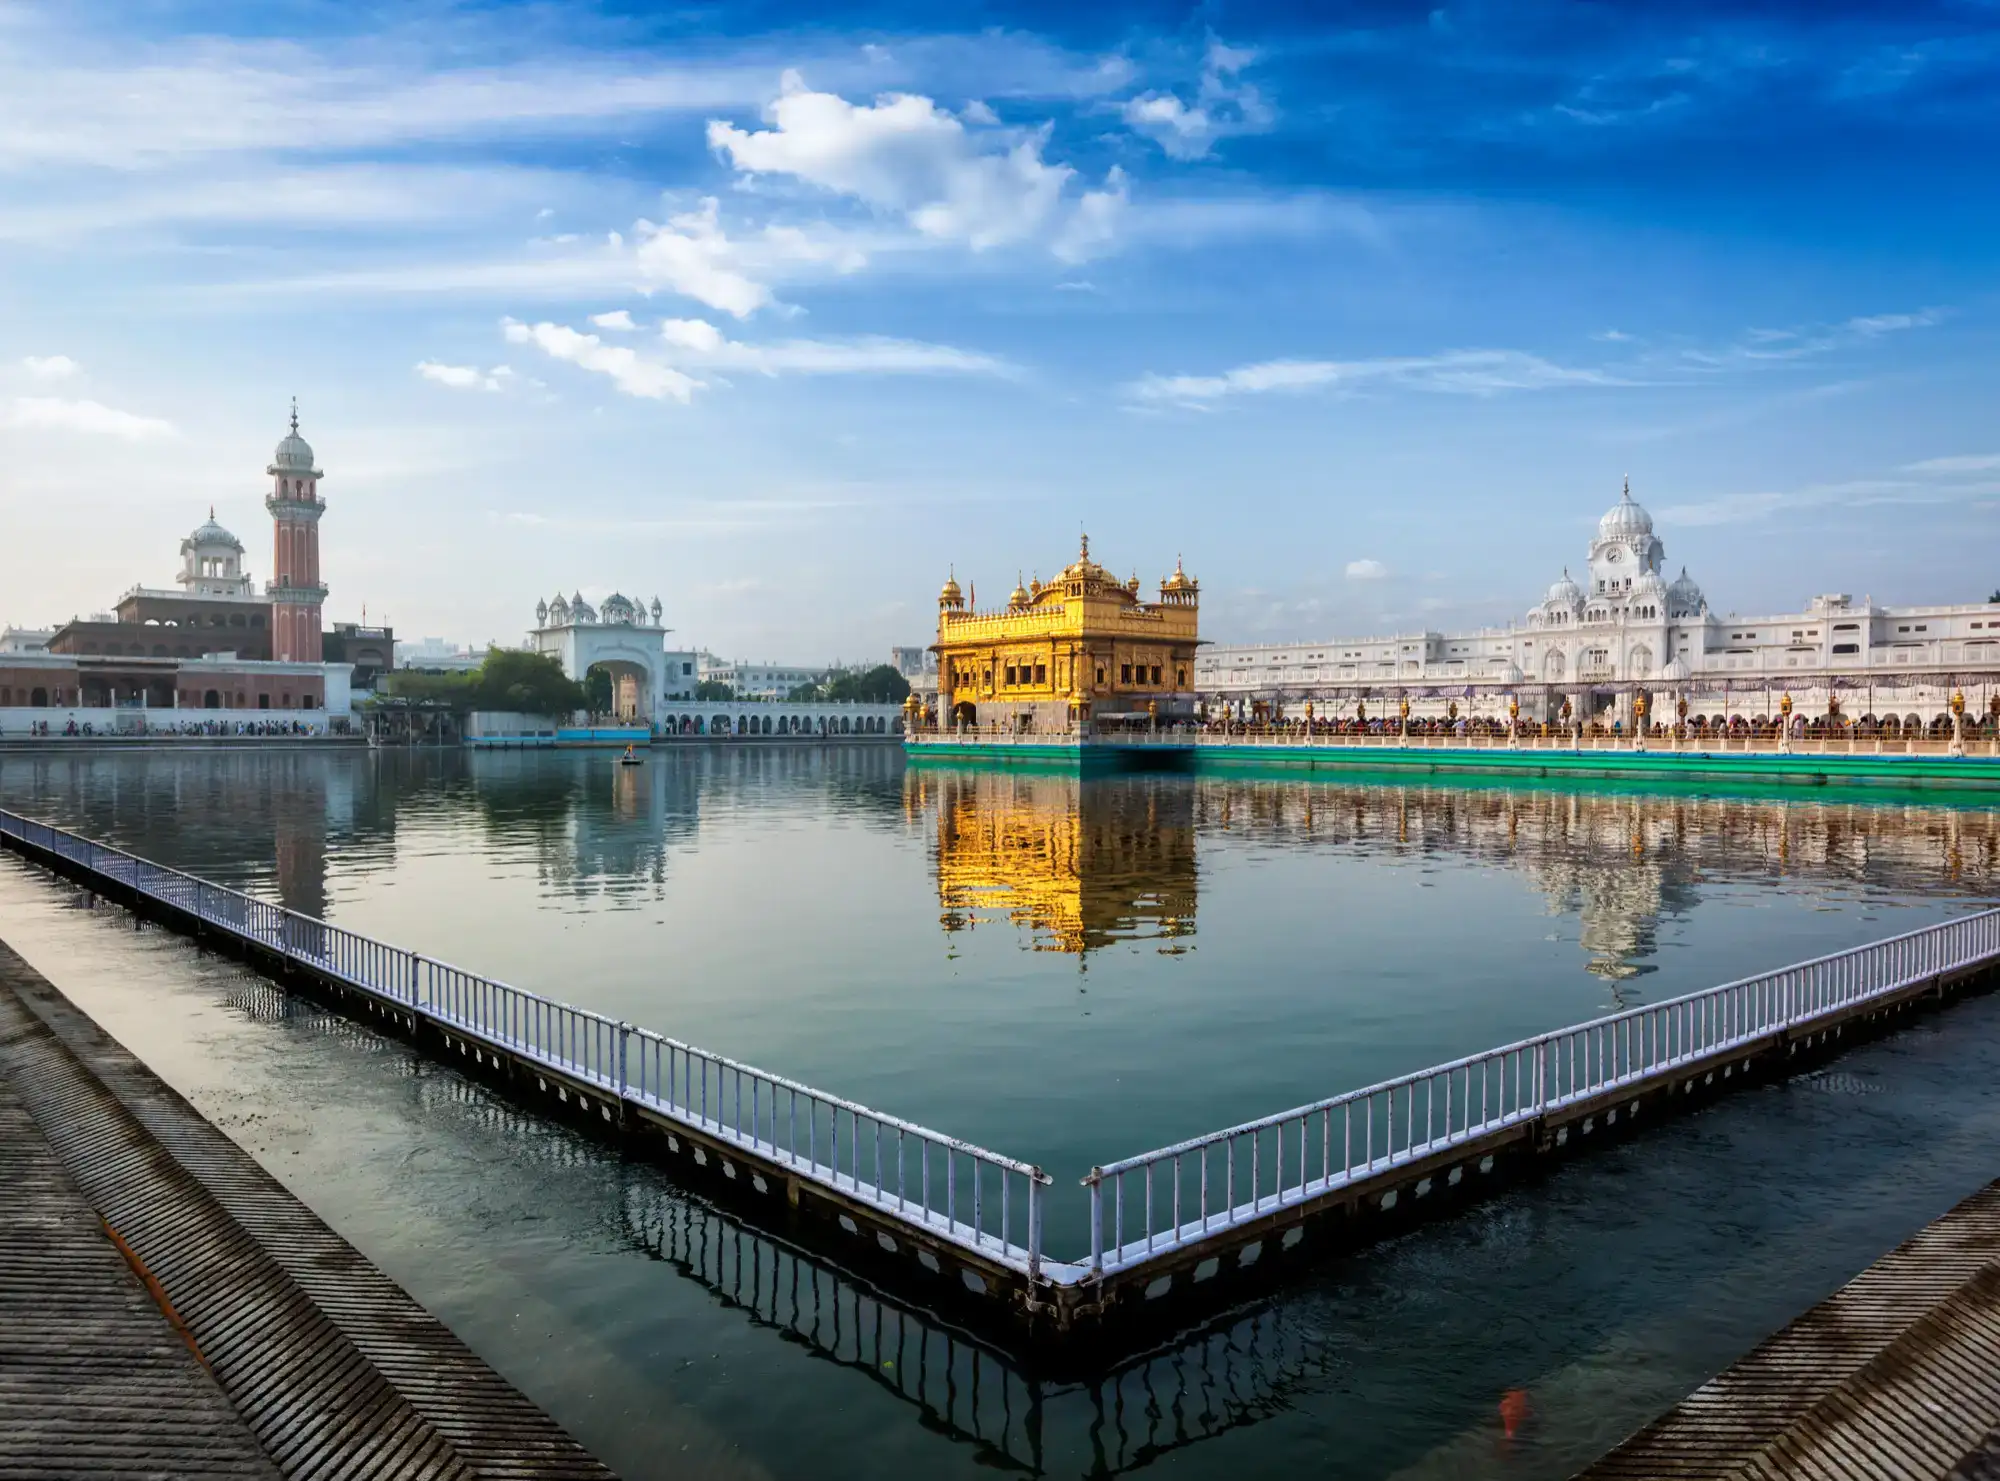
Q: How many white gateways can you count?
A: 1